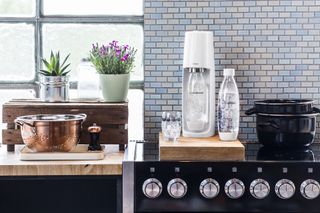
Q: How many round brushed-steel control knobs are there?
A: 7